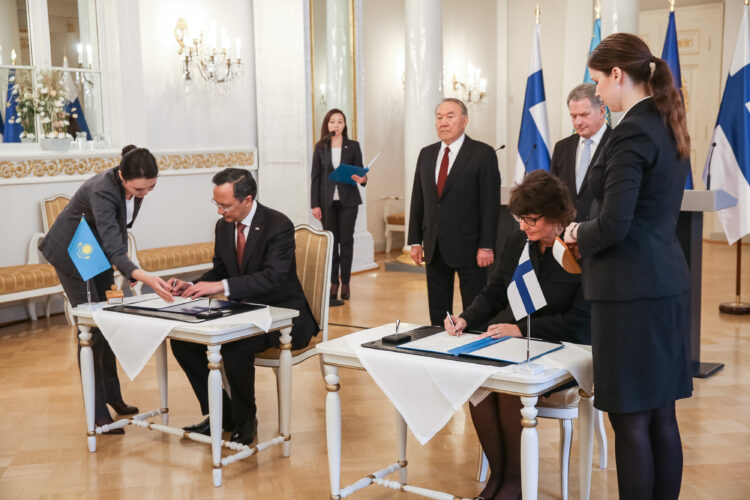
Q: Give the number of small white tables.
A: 2